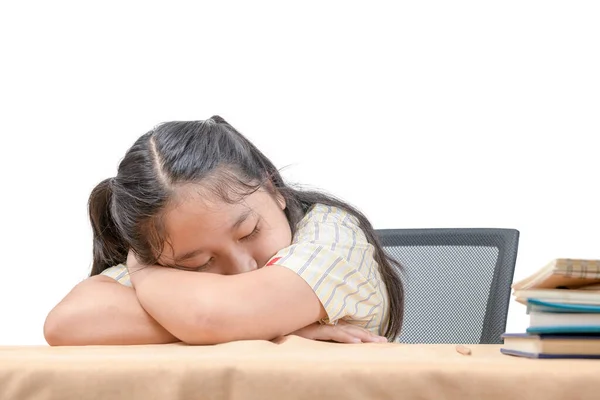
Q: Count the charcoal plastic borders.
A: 1